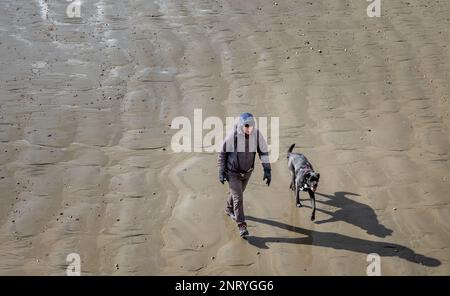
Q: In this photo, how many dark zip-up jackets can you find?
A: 1